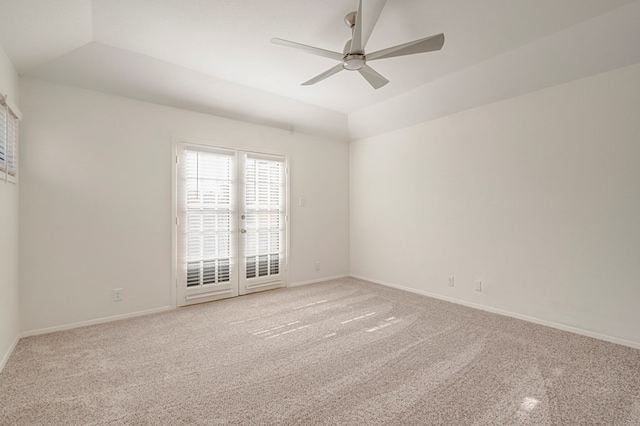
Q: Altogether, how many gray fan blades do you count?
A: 5